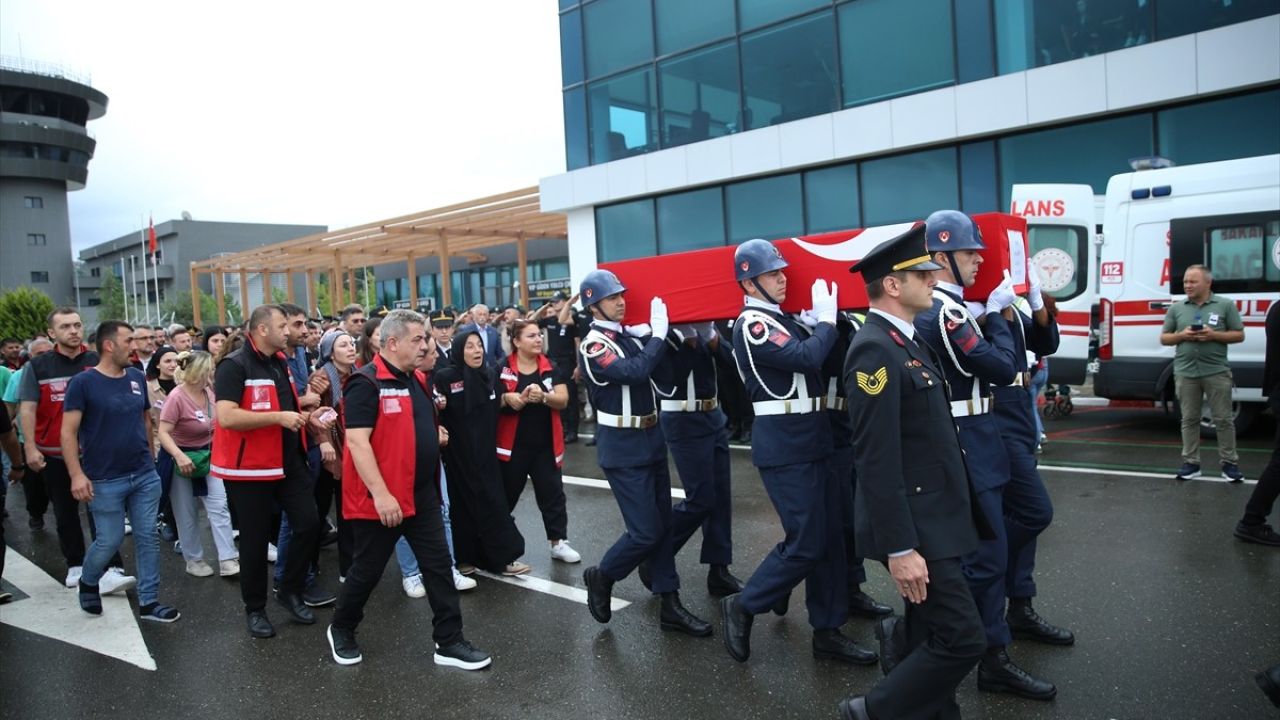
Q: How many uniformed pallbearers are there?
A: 6